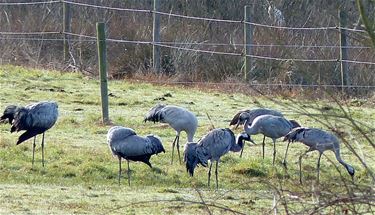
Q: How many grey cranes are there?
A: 7